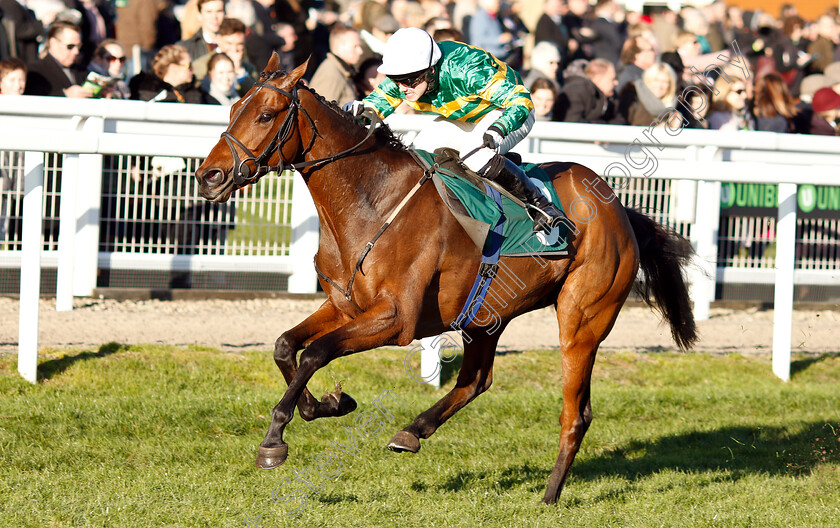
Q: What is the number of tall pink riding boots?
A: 0